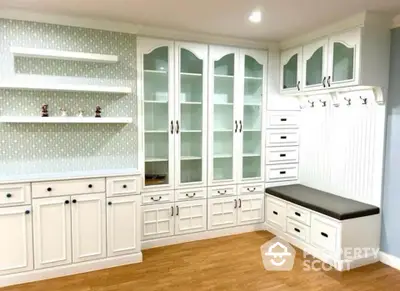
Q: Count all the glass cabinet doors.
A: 7